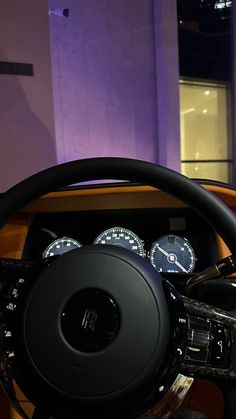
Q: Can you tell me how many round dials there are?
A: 3